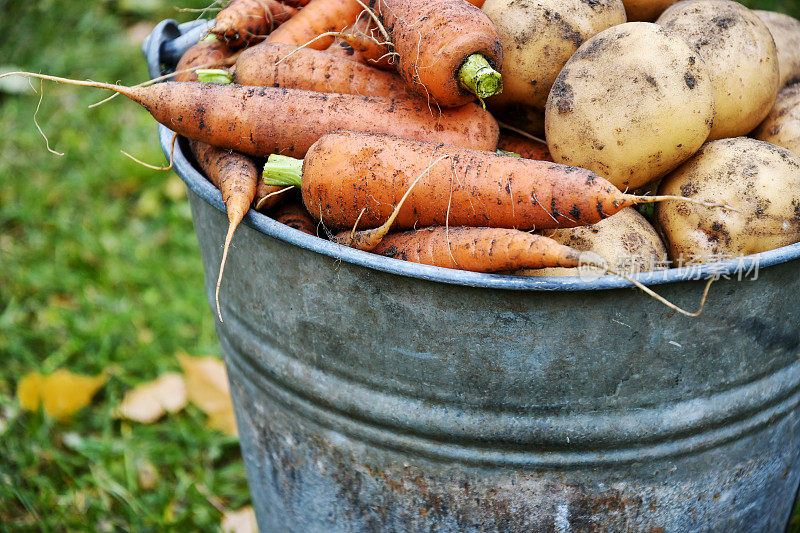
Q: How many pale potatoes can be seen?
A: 7